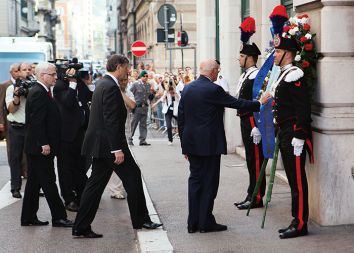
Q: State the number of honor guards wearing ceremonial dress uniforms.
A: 2